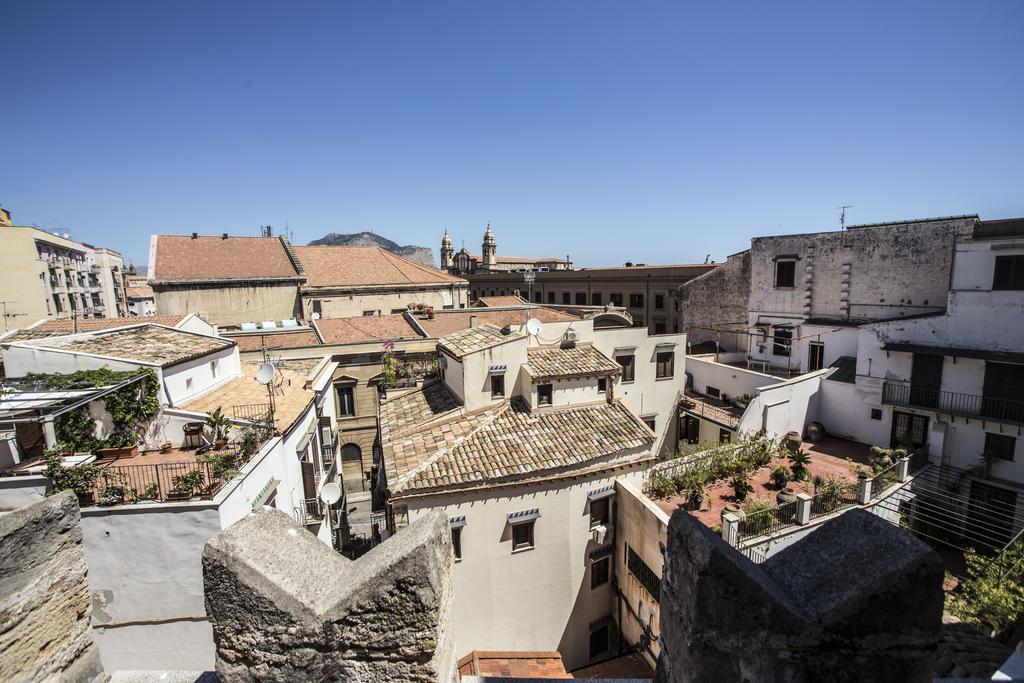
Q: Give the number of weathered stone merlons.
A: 3